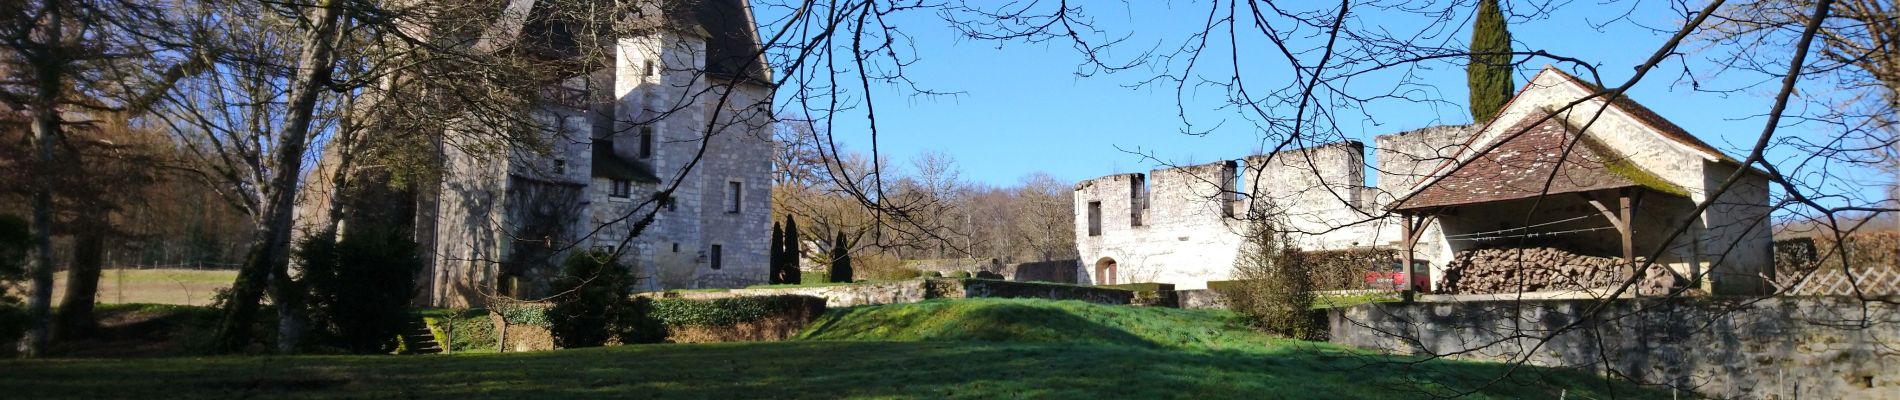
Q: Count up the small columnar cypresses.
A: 3